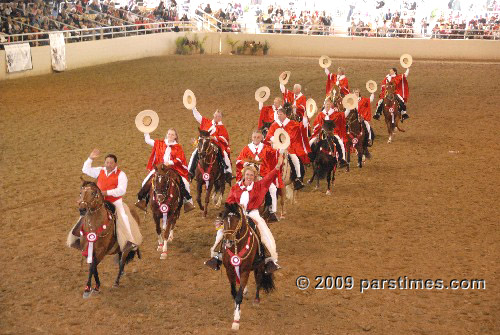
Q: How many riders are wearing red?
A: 12